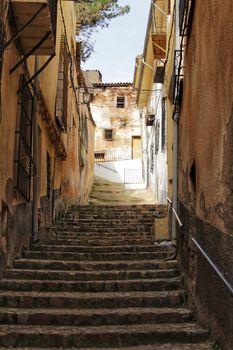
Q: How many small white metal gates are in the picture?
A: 1